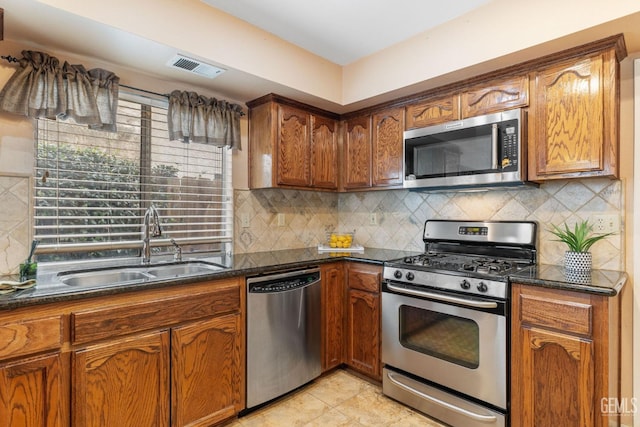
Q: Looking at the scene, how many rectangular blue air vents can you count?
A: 0